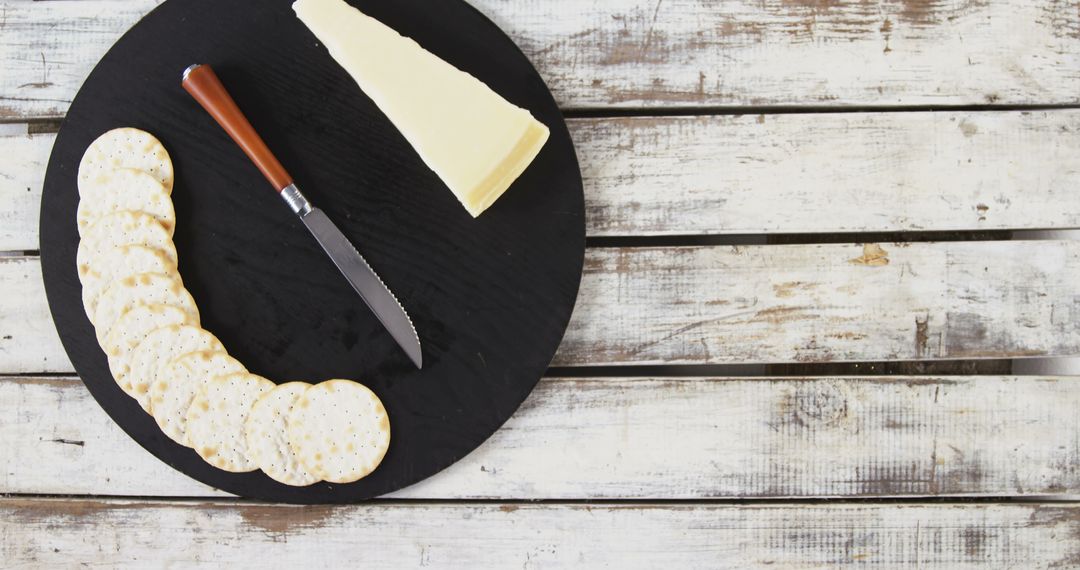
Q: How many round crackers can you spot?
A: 11